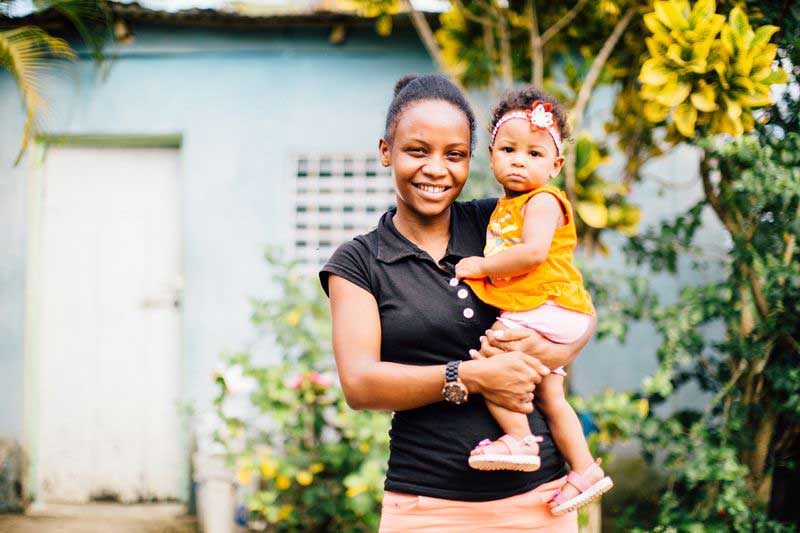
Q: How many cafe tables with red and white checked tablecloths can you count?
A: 0